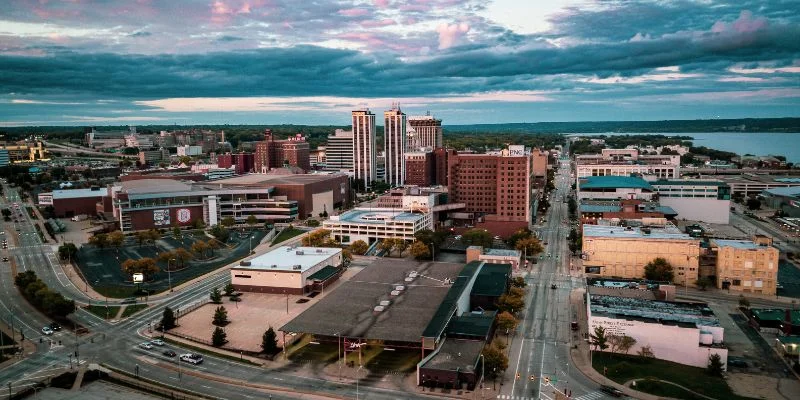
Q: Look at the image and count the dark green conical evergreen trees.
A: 8